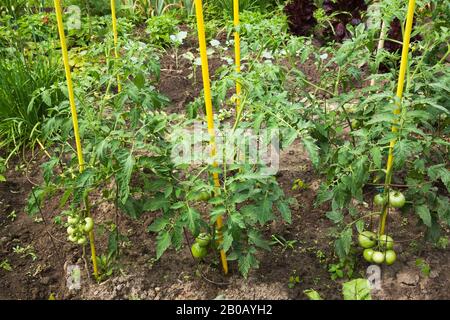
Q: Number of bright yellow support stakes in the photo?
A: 5